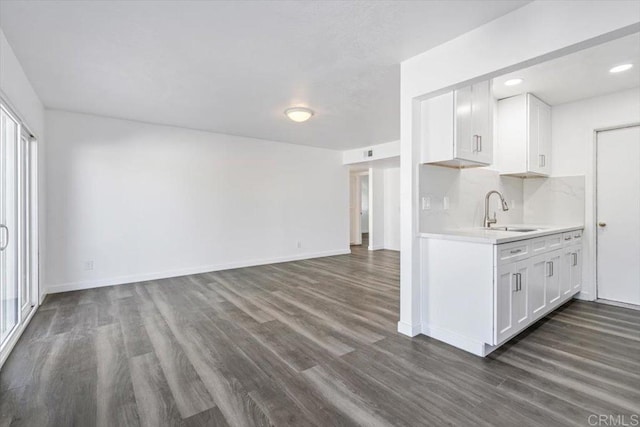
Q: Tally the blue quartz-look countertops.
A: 0